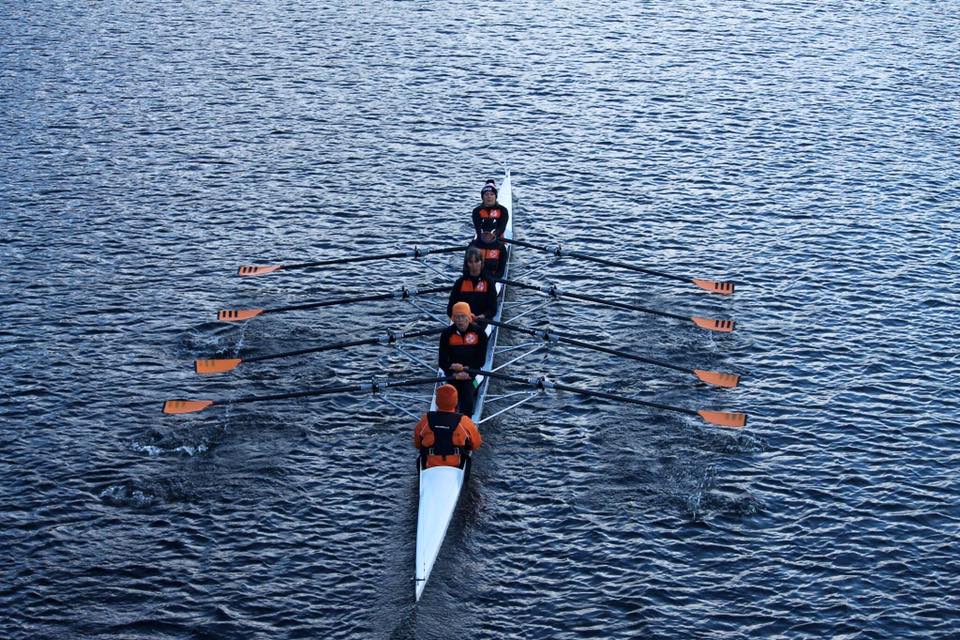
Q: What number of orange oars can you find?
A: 8